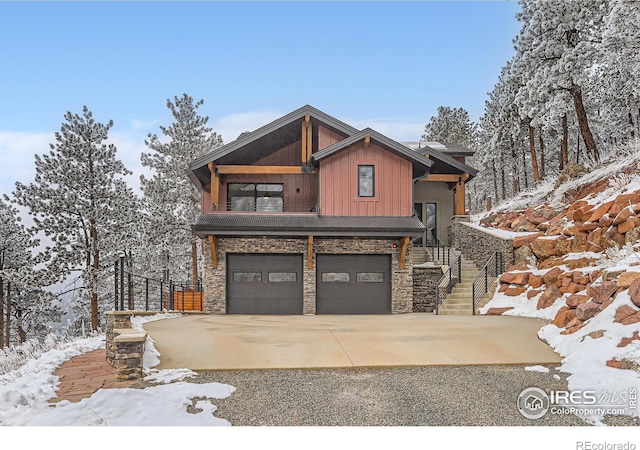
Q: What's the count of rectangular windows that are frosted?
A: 4